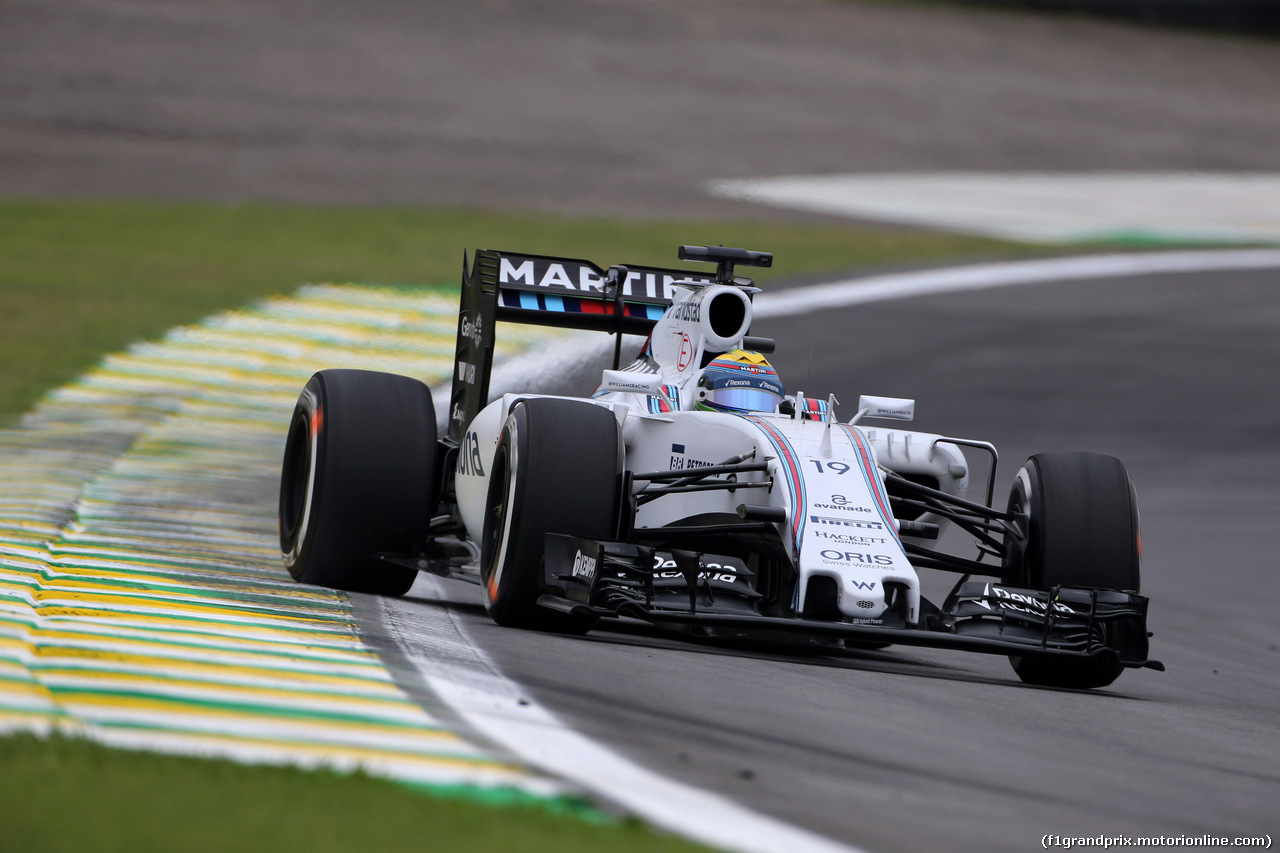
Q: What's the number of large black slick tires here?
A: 3